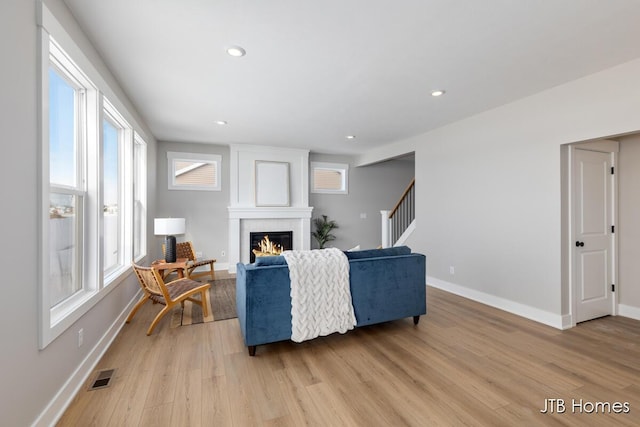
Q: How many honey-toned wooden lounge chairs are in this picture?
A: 2